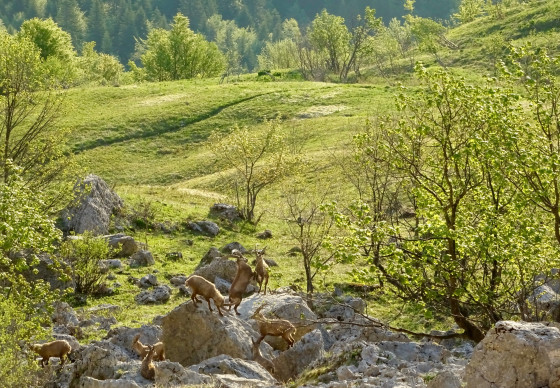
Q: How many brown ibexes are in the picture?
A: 8